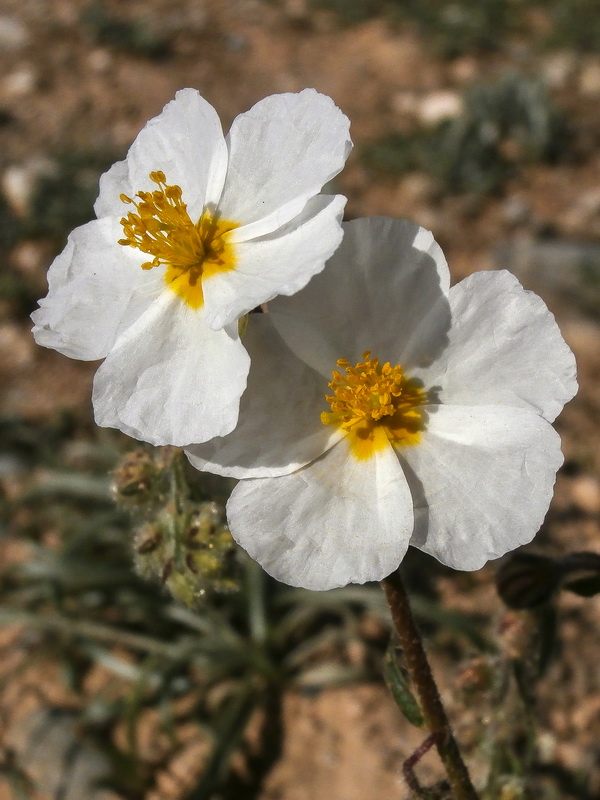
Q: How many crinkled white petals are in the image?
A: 10